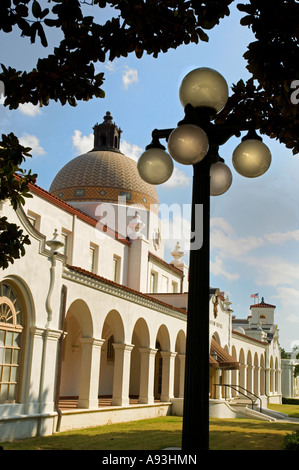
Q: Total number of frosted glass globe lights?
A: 5